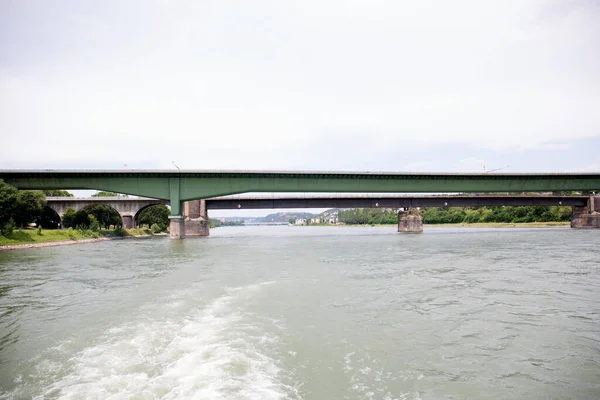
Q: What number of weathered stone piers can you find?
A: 3